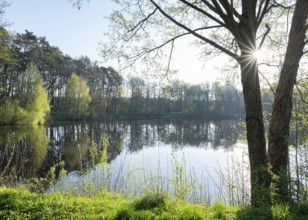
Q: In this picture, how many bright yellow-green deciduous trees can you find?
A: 2